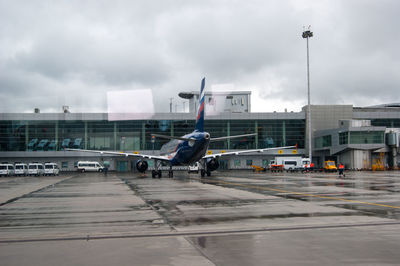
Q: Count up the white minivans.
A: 5